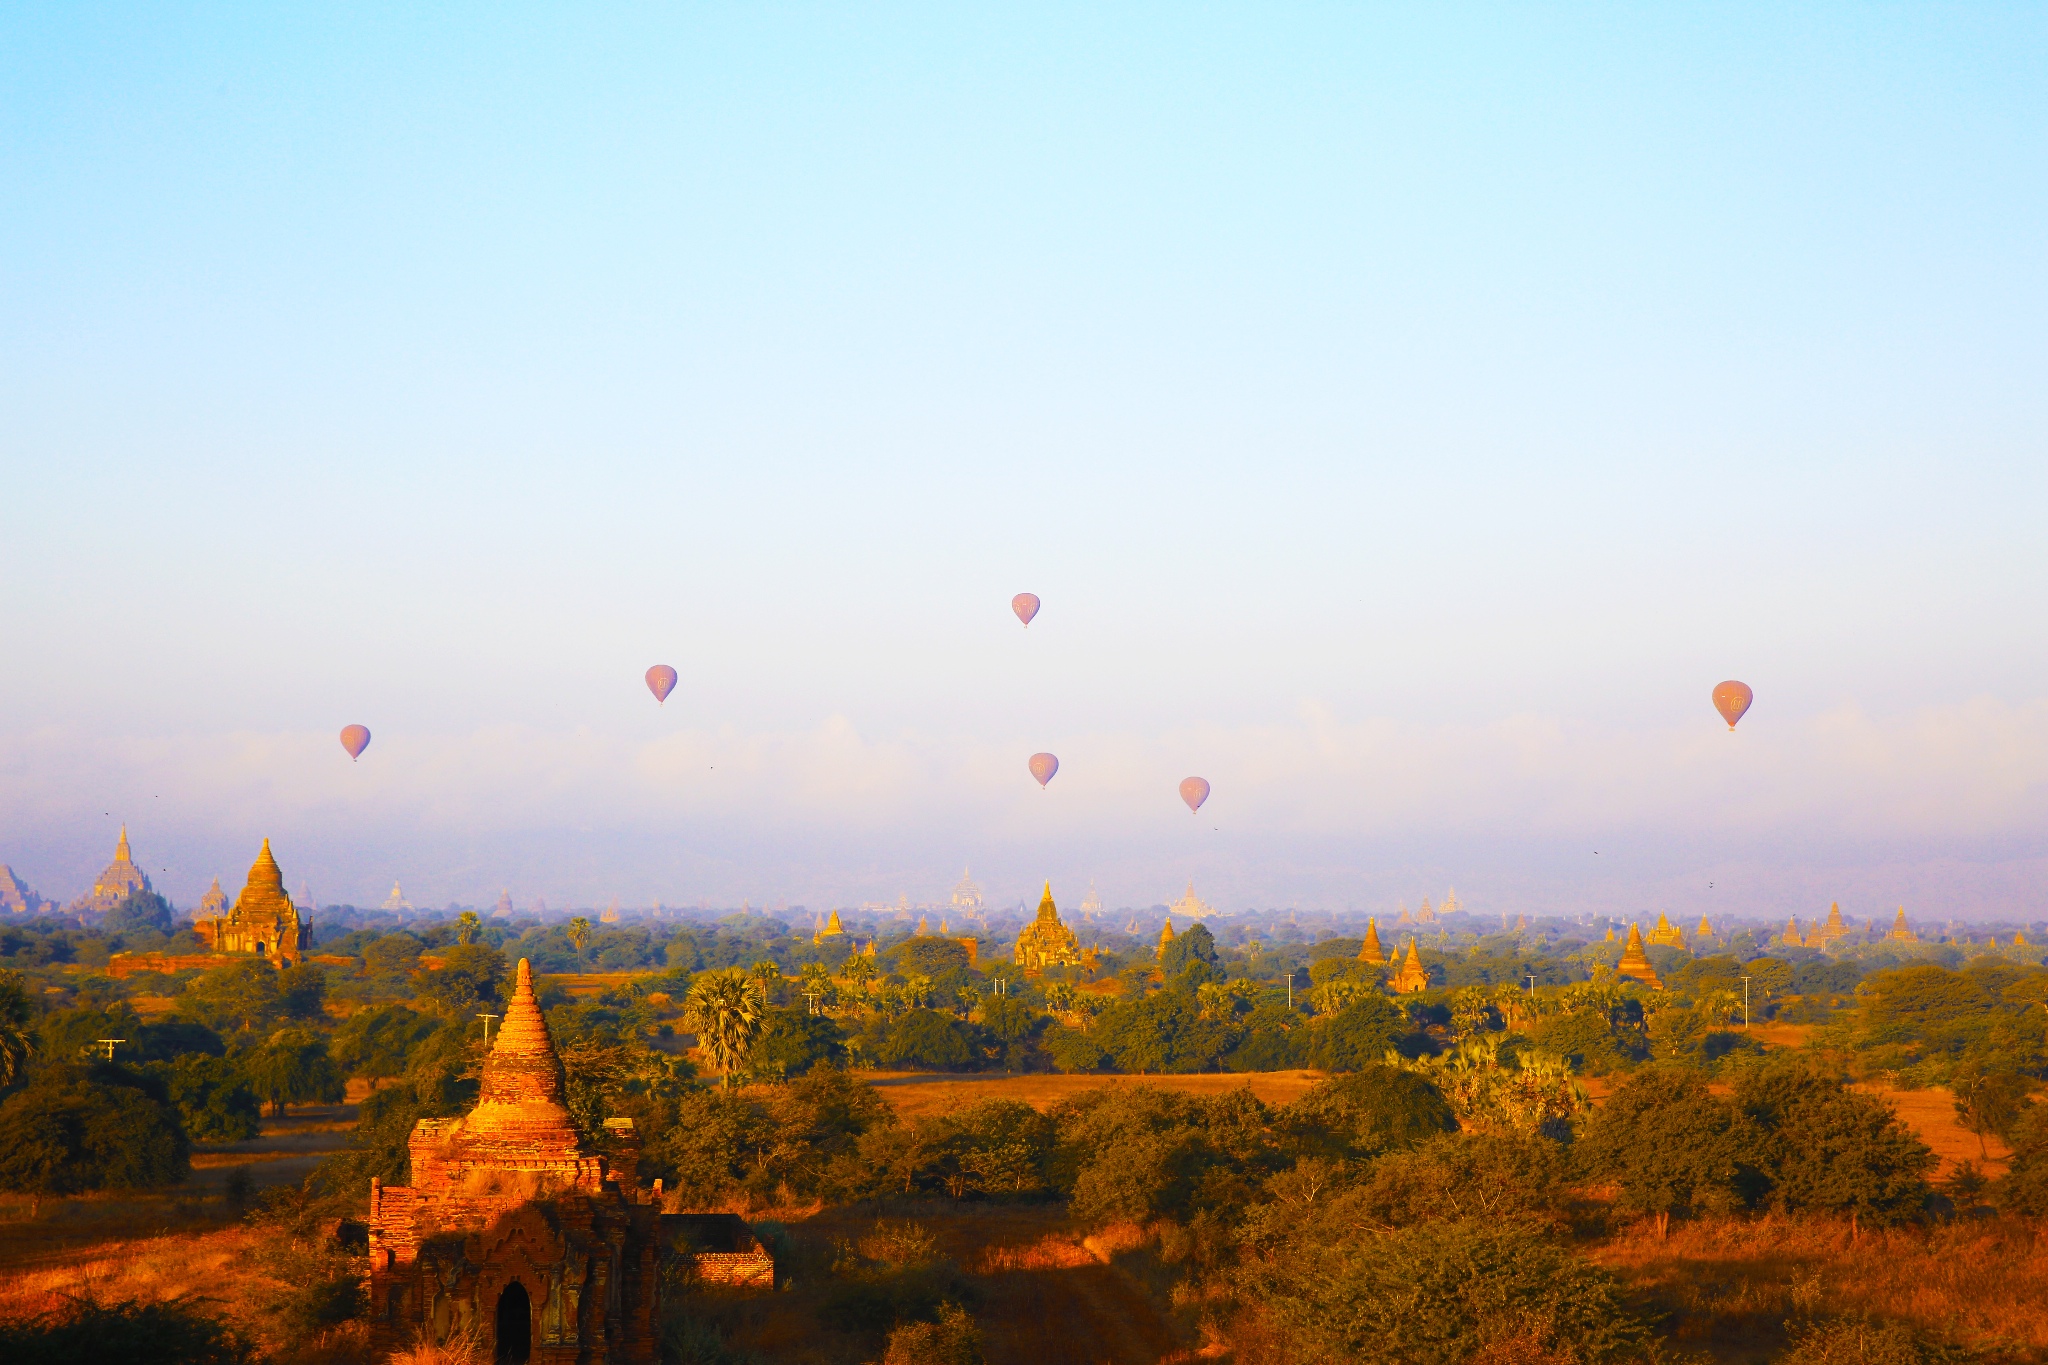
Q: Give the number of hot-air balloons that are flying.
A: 6